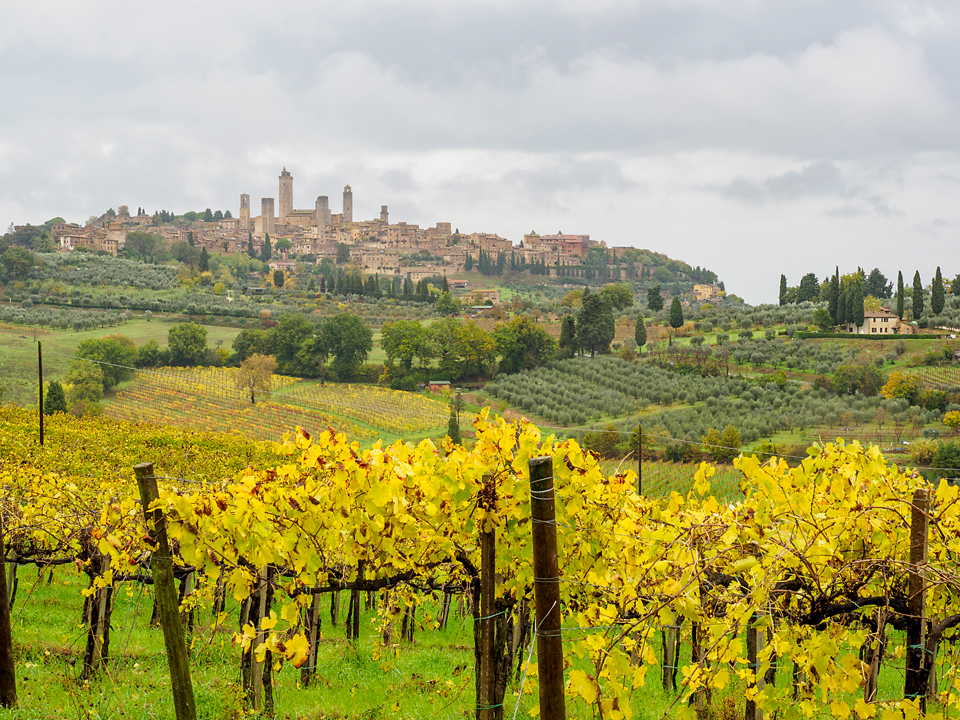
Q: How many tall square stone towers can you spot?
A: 6